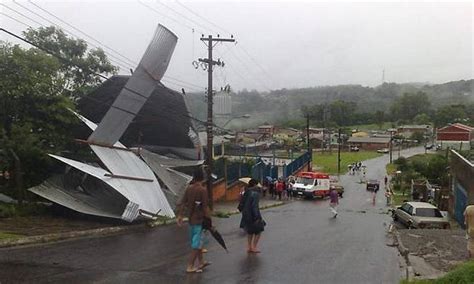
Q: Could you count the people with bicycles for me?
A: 0